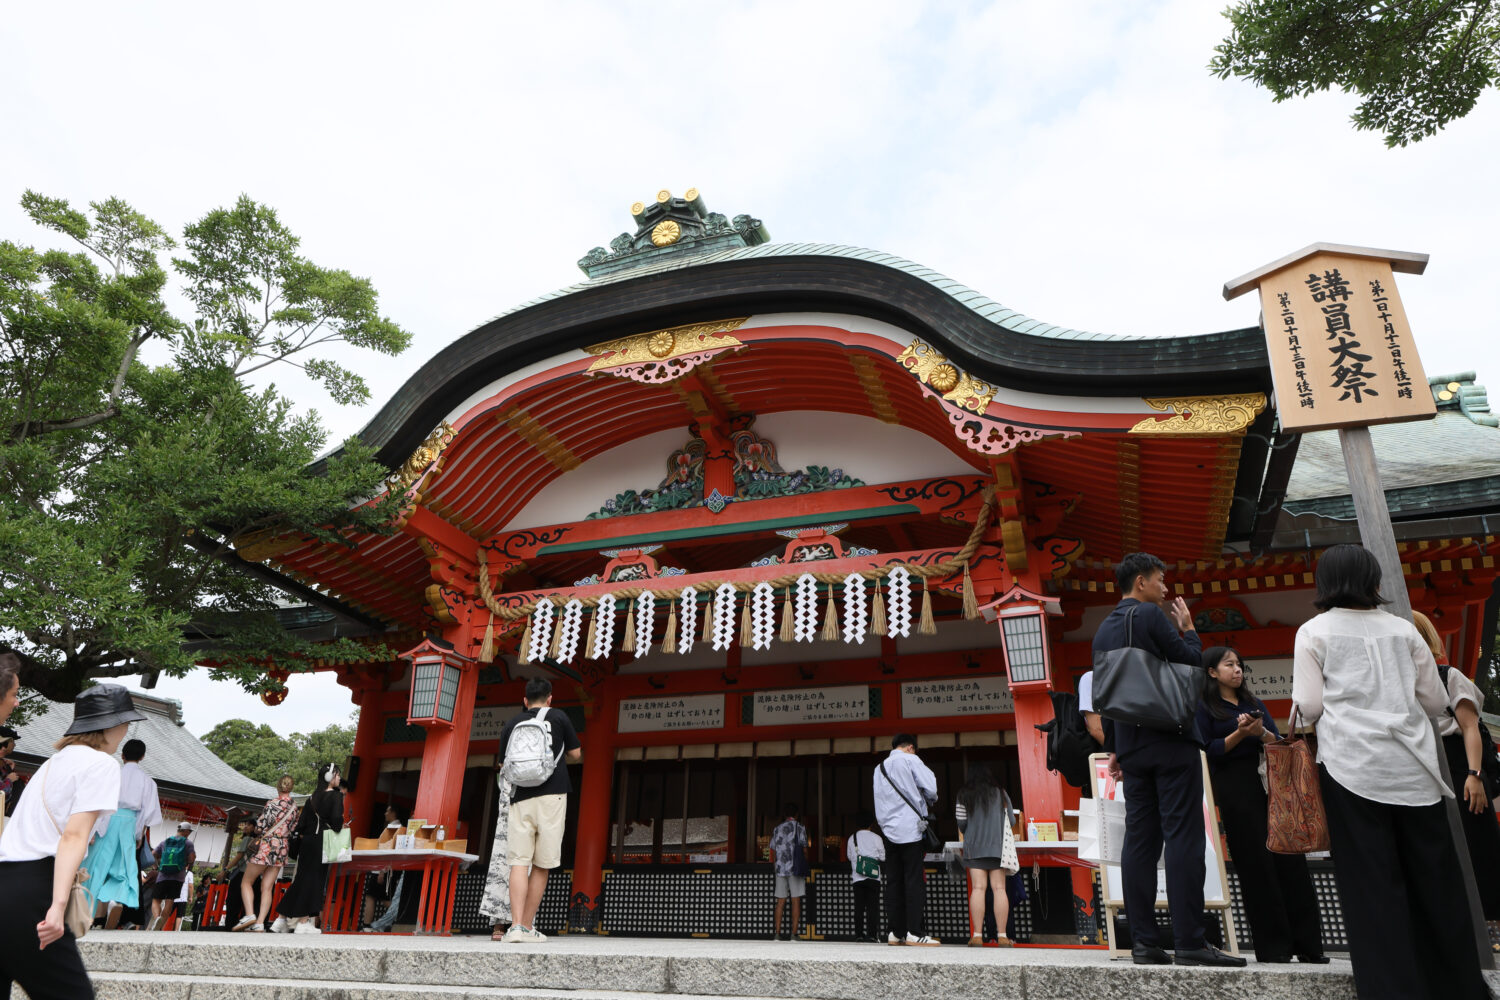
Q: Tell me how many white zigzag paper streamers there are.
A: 10